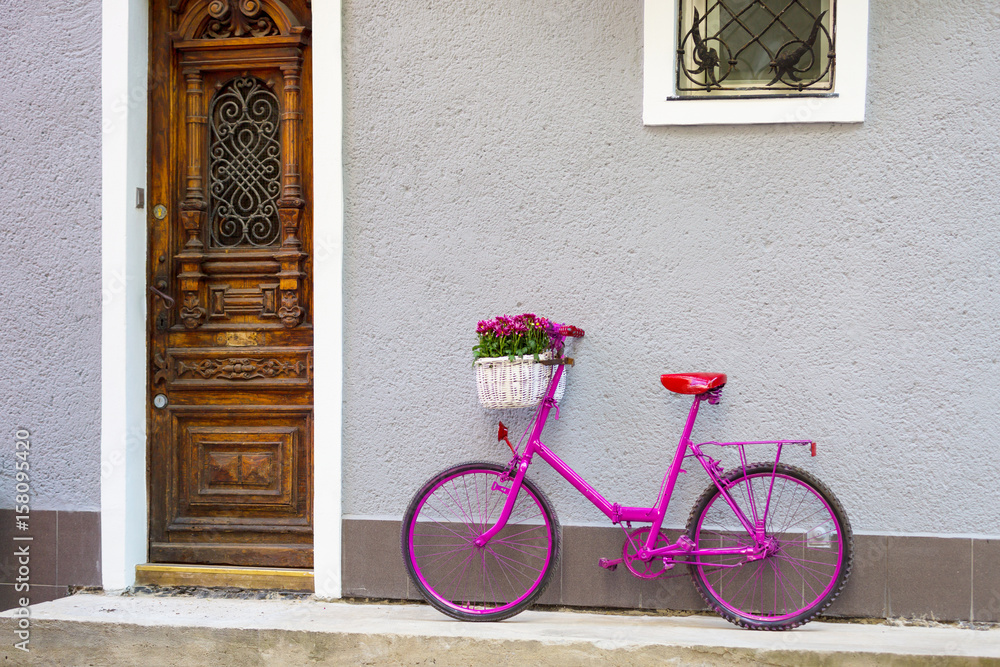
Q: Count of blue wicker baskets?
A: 0